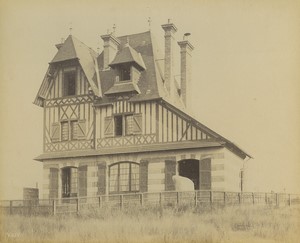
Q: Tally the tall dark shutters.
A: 6